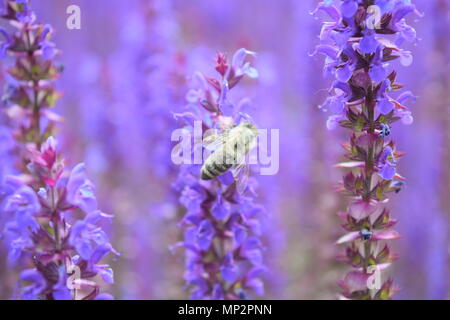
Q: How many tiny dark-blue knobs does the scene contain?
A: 3